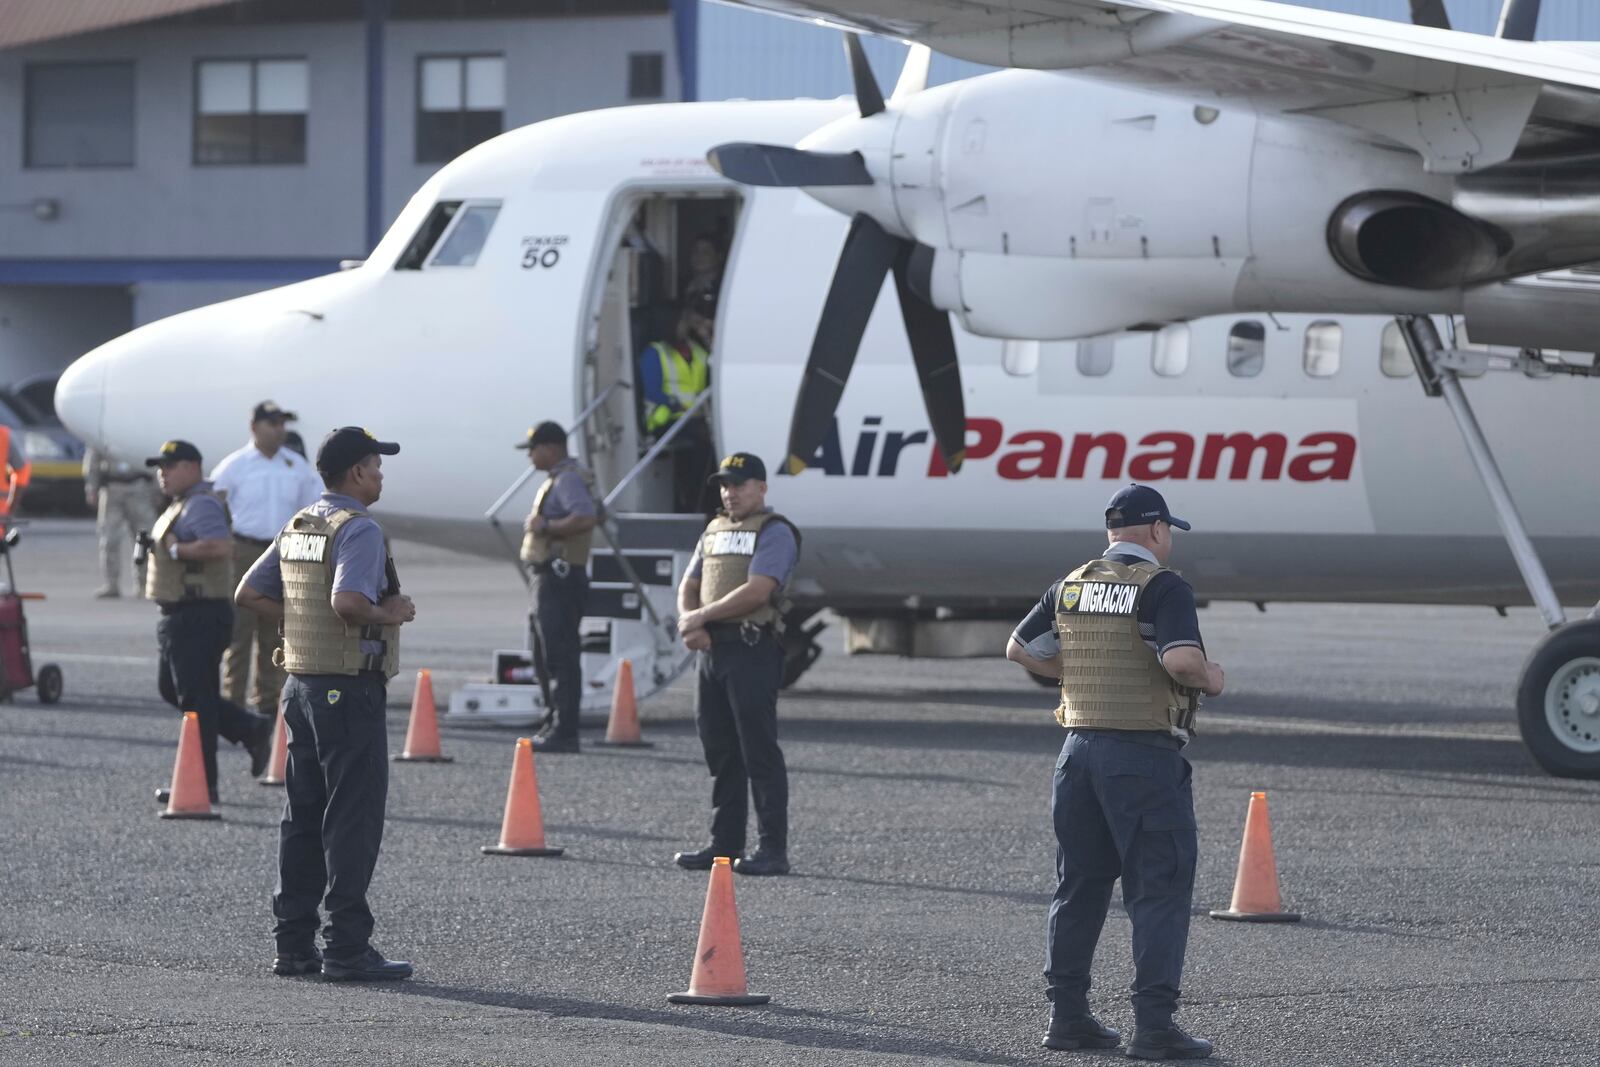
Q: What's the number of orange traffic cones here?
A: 7